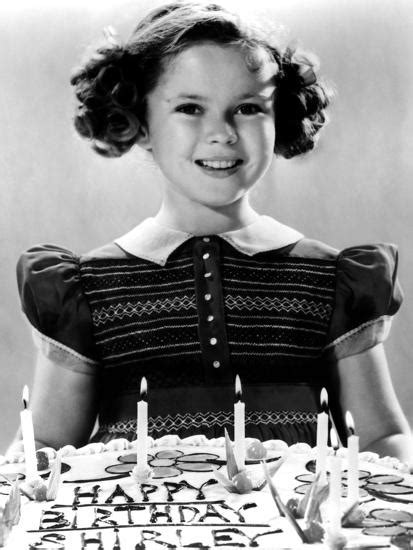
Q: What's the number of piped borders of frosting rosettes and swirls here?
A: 1